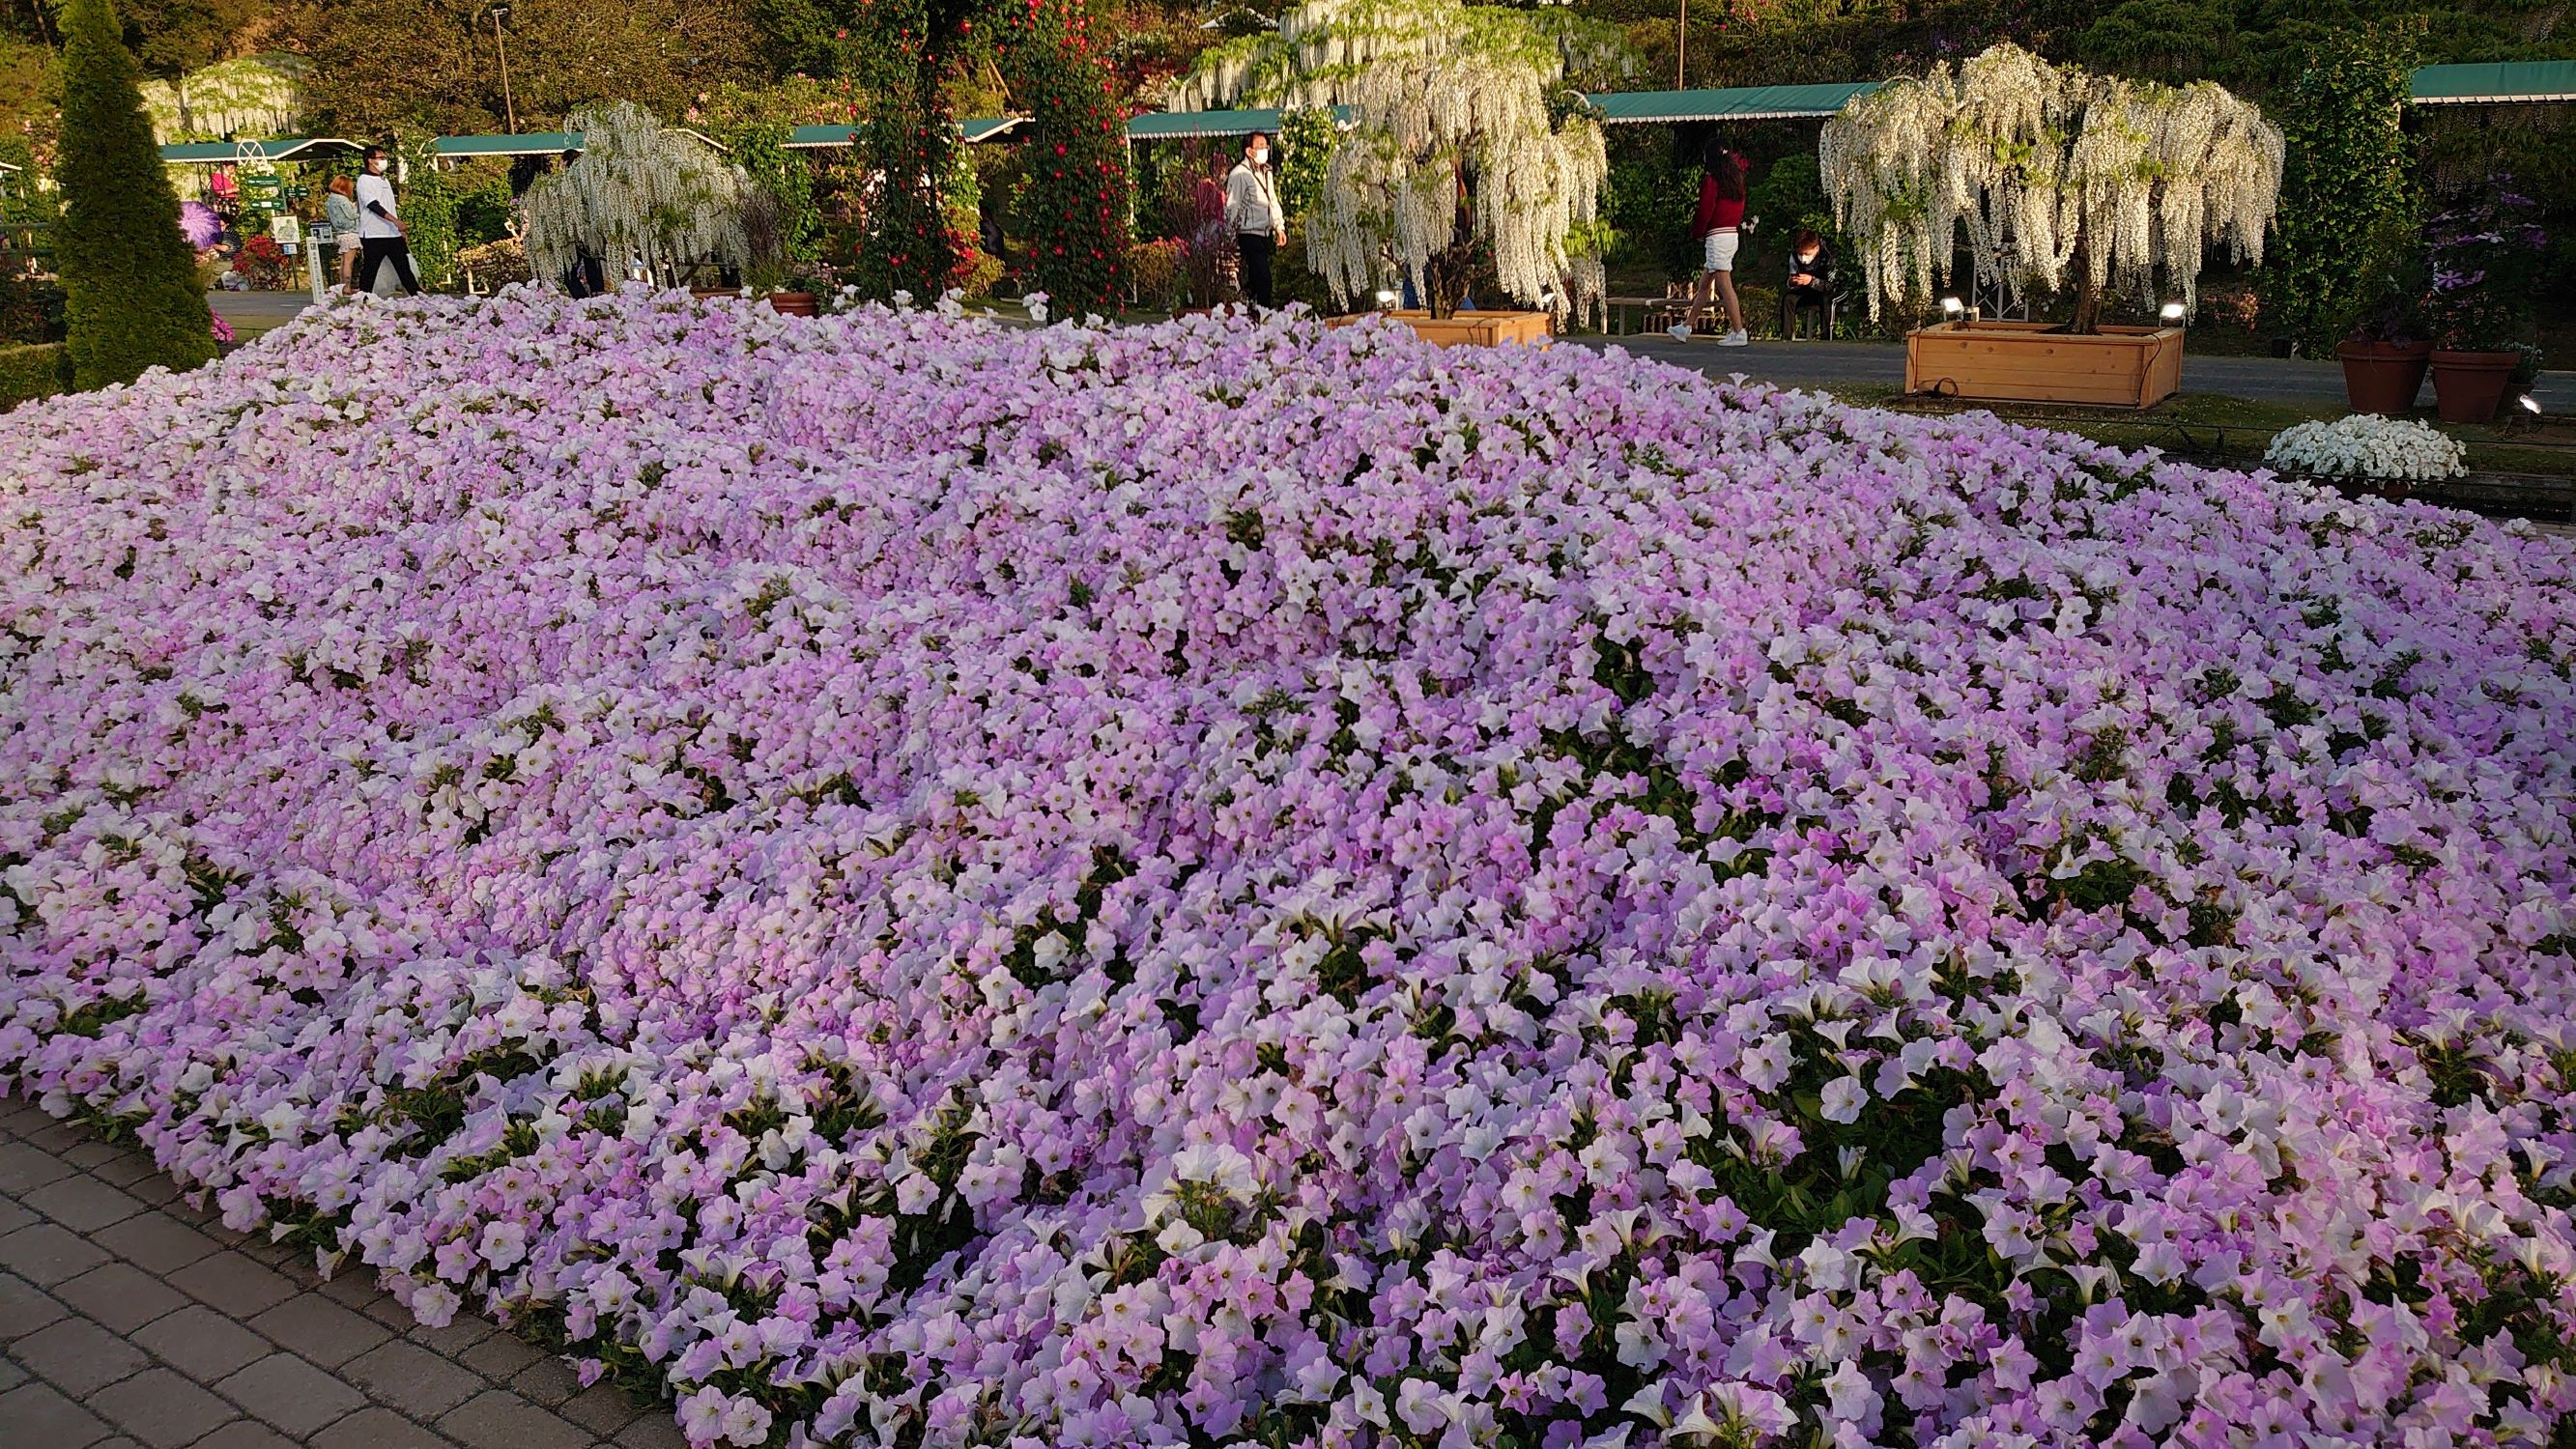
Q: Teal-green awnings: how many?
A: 6